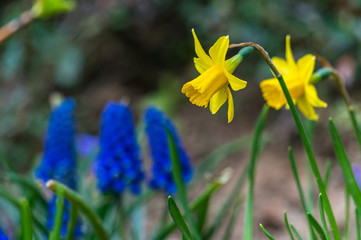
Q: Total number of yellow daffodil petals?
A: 12